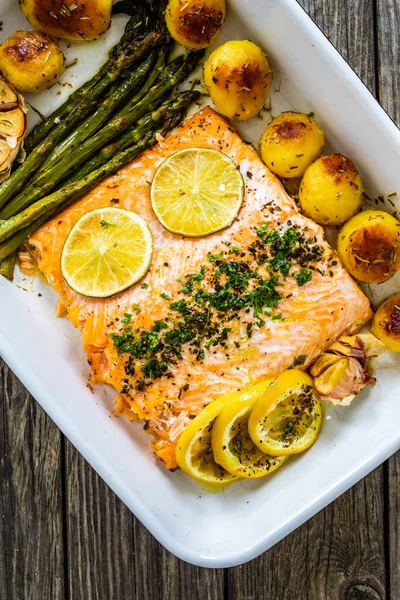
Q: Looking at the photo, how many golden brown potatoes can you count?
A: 8